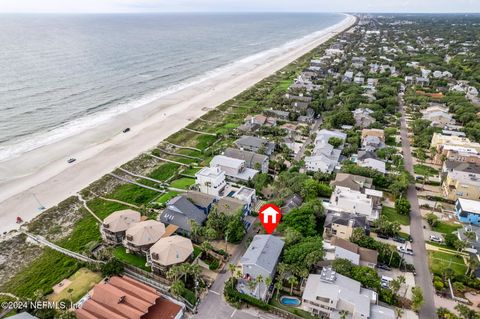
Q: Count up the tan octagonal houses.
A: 3